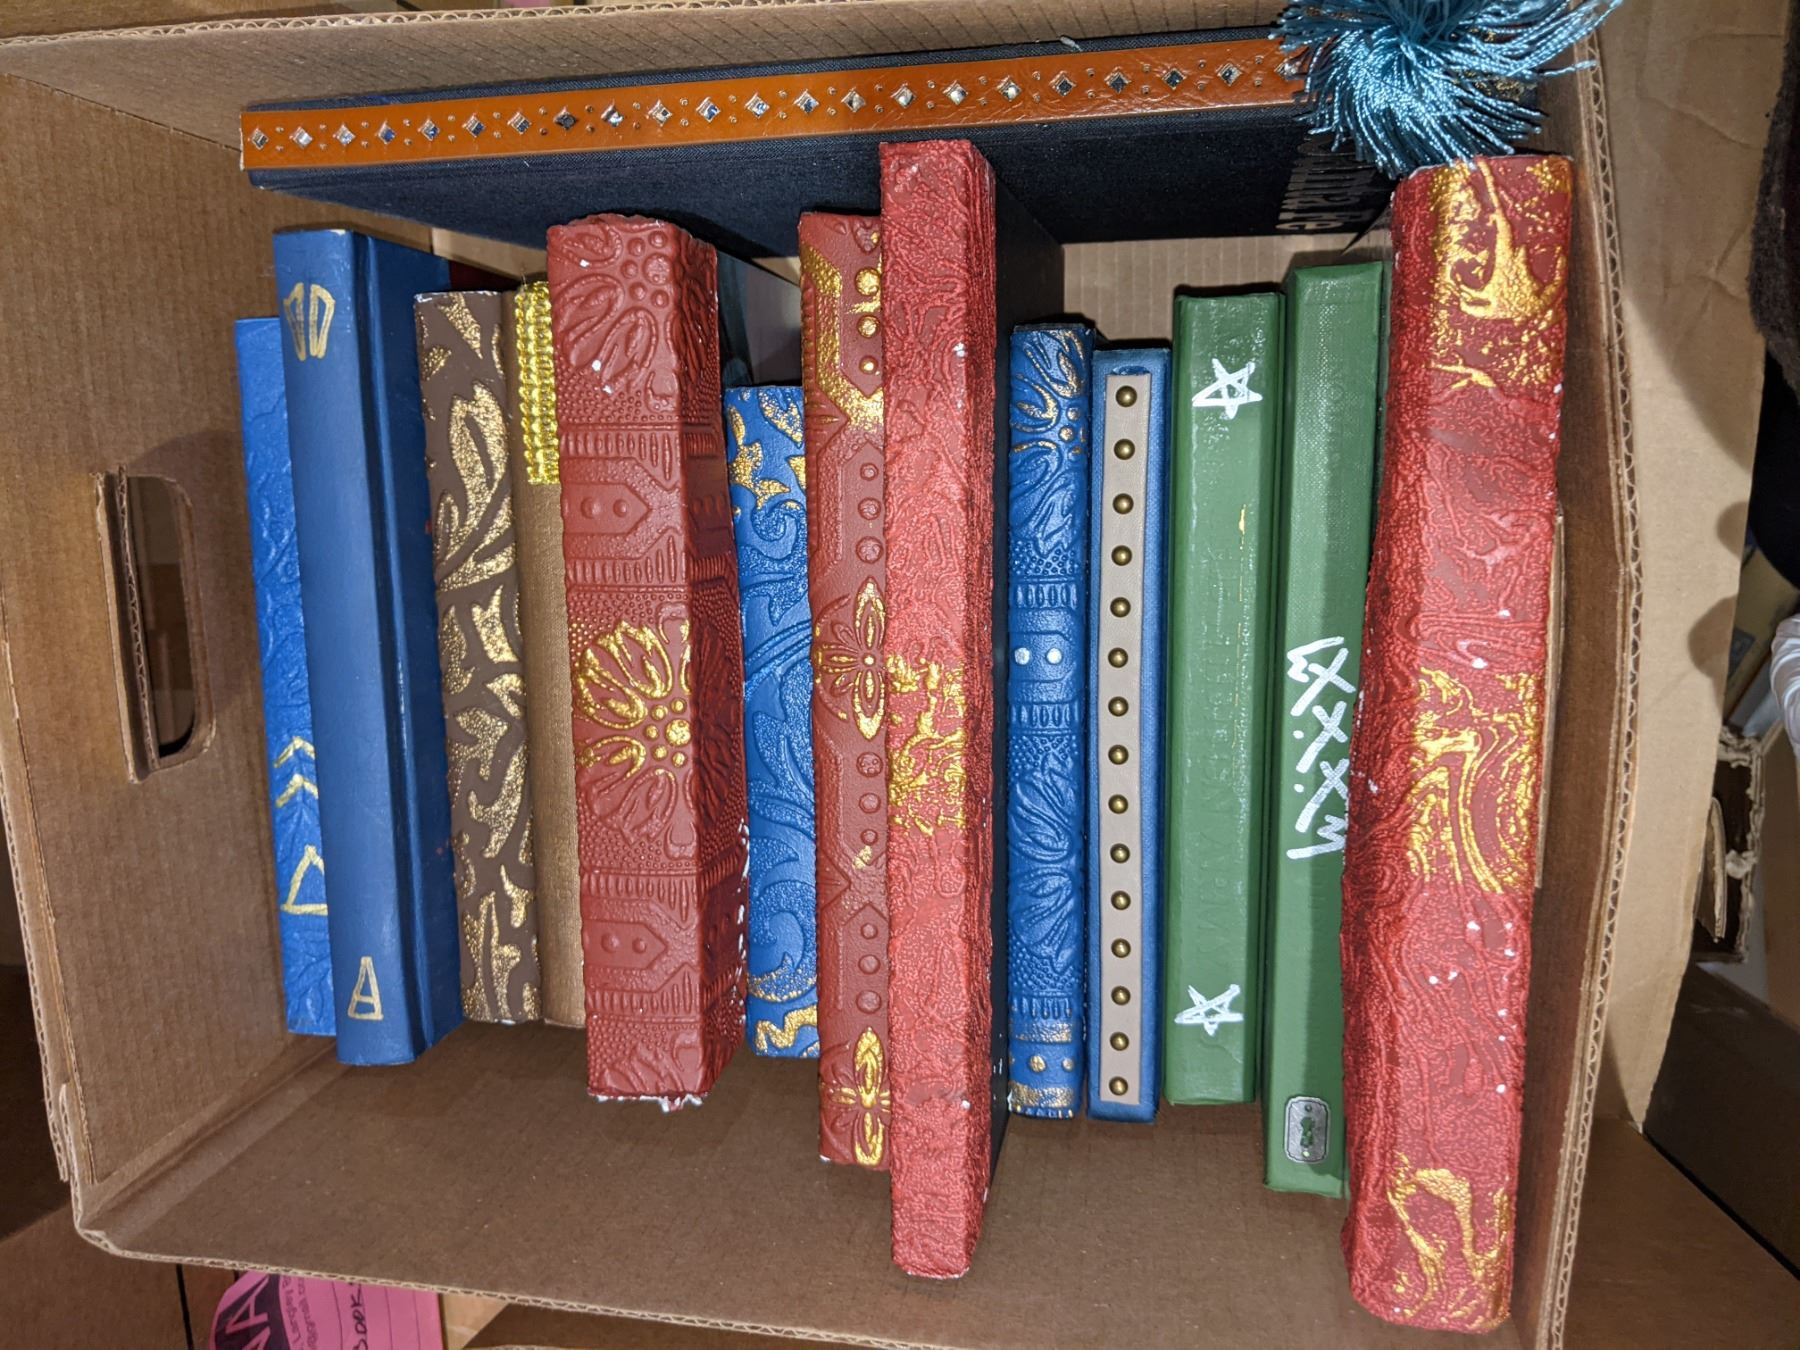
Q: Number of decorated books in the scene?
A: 14